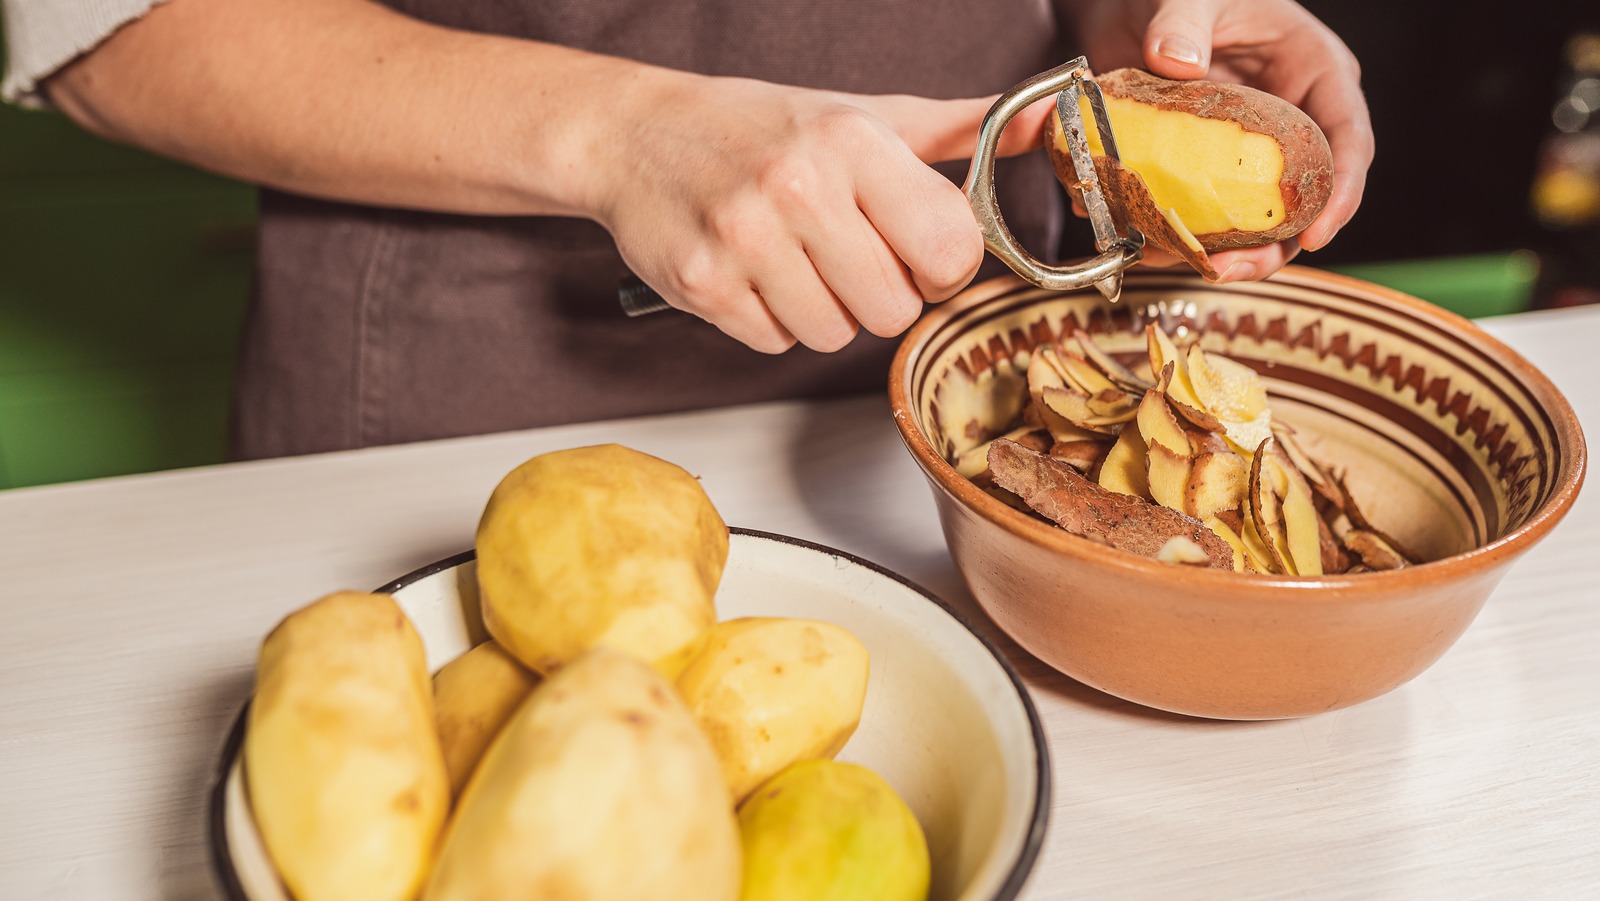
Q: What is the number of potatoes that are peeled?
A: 6